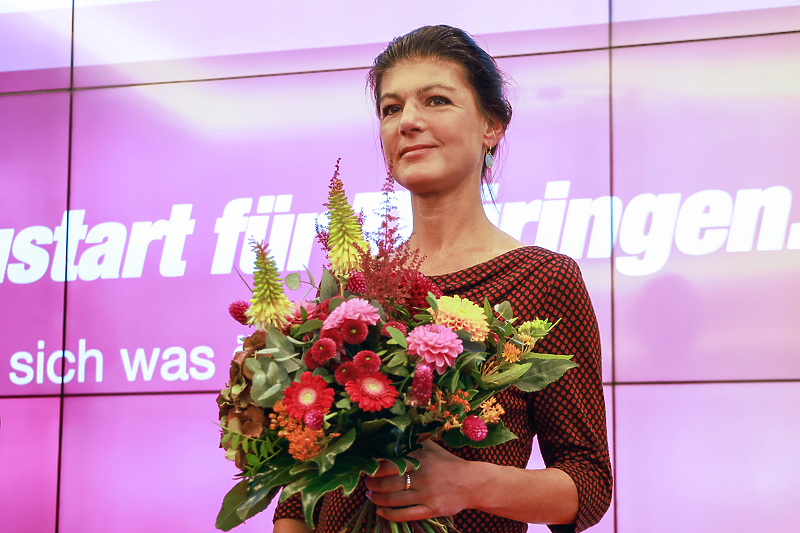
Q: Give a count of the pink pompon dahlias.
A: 2